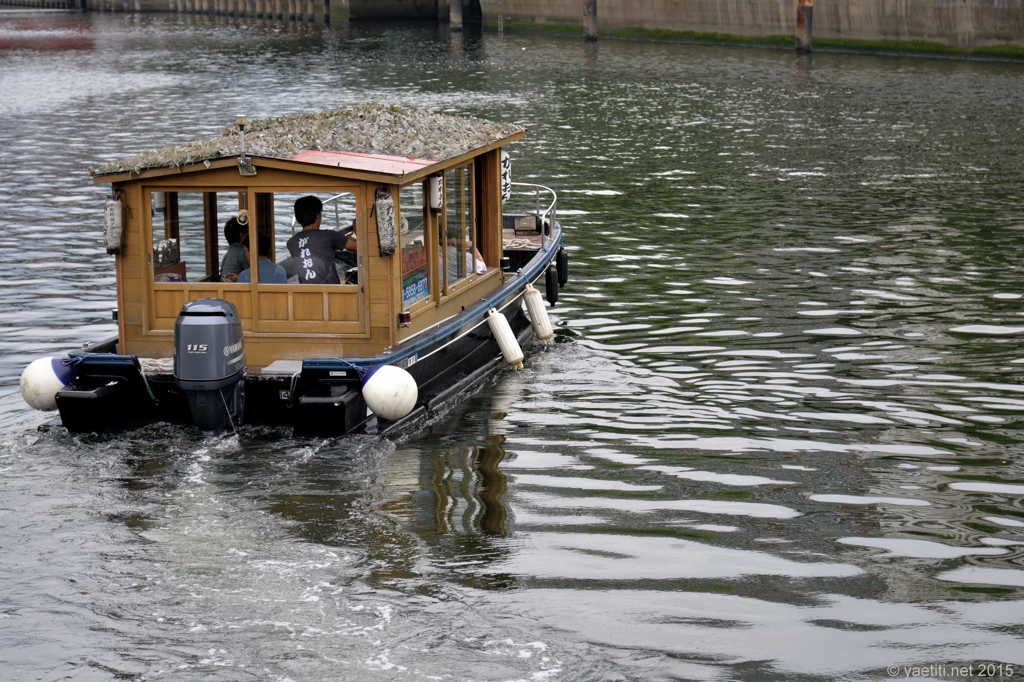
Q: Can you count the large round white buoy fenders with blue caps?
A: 2